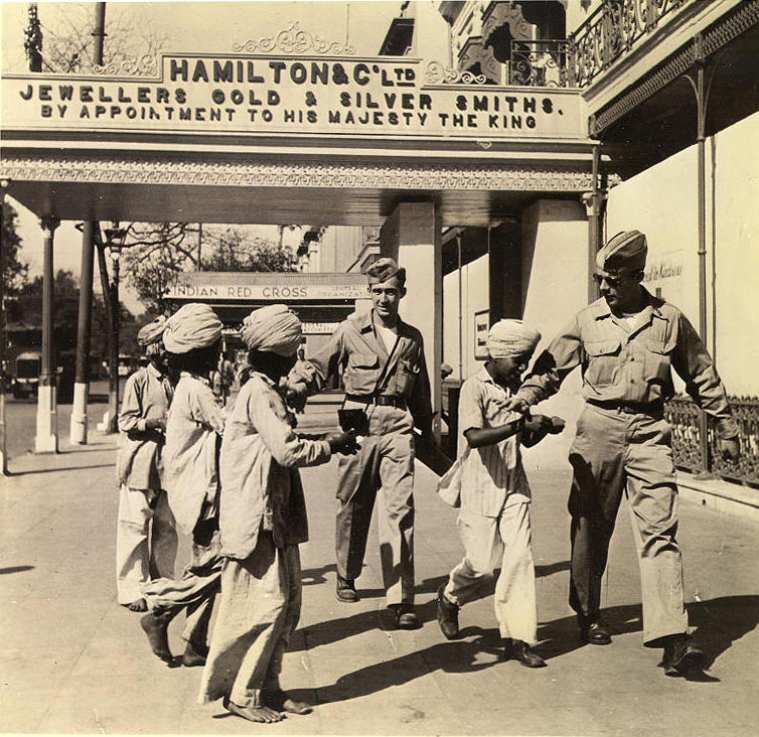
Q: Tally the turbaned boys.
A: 4